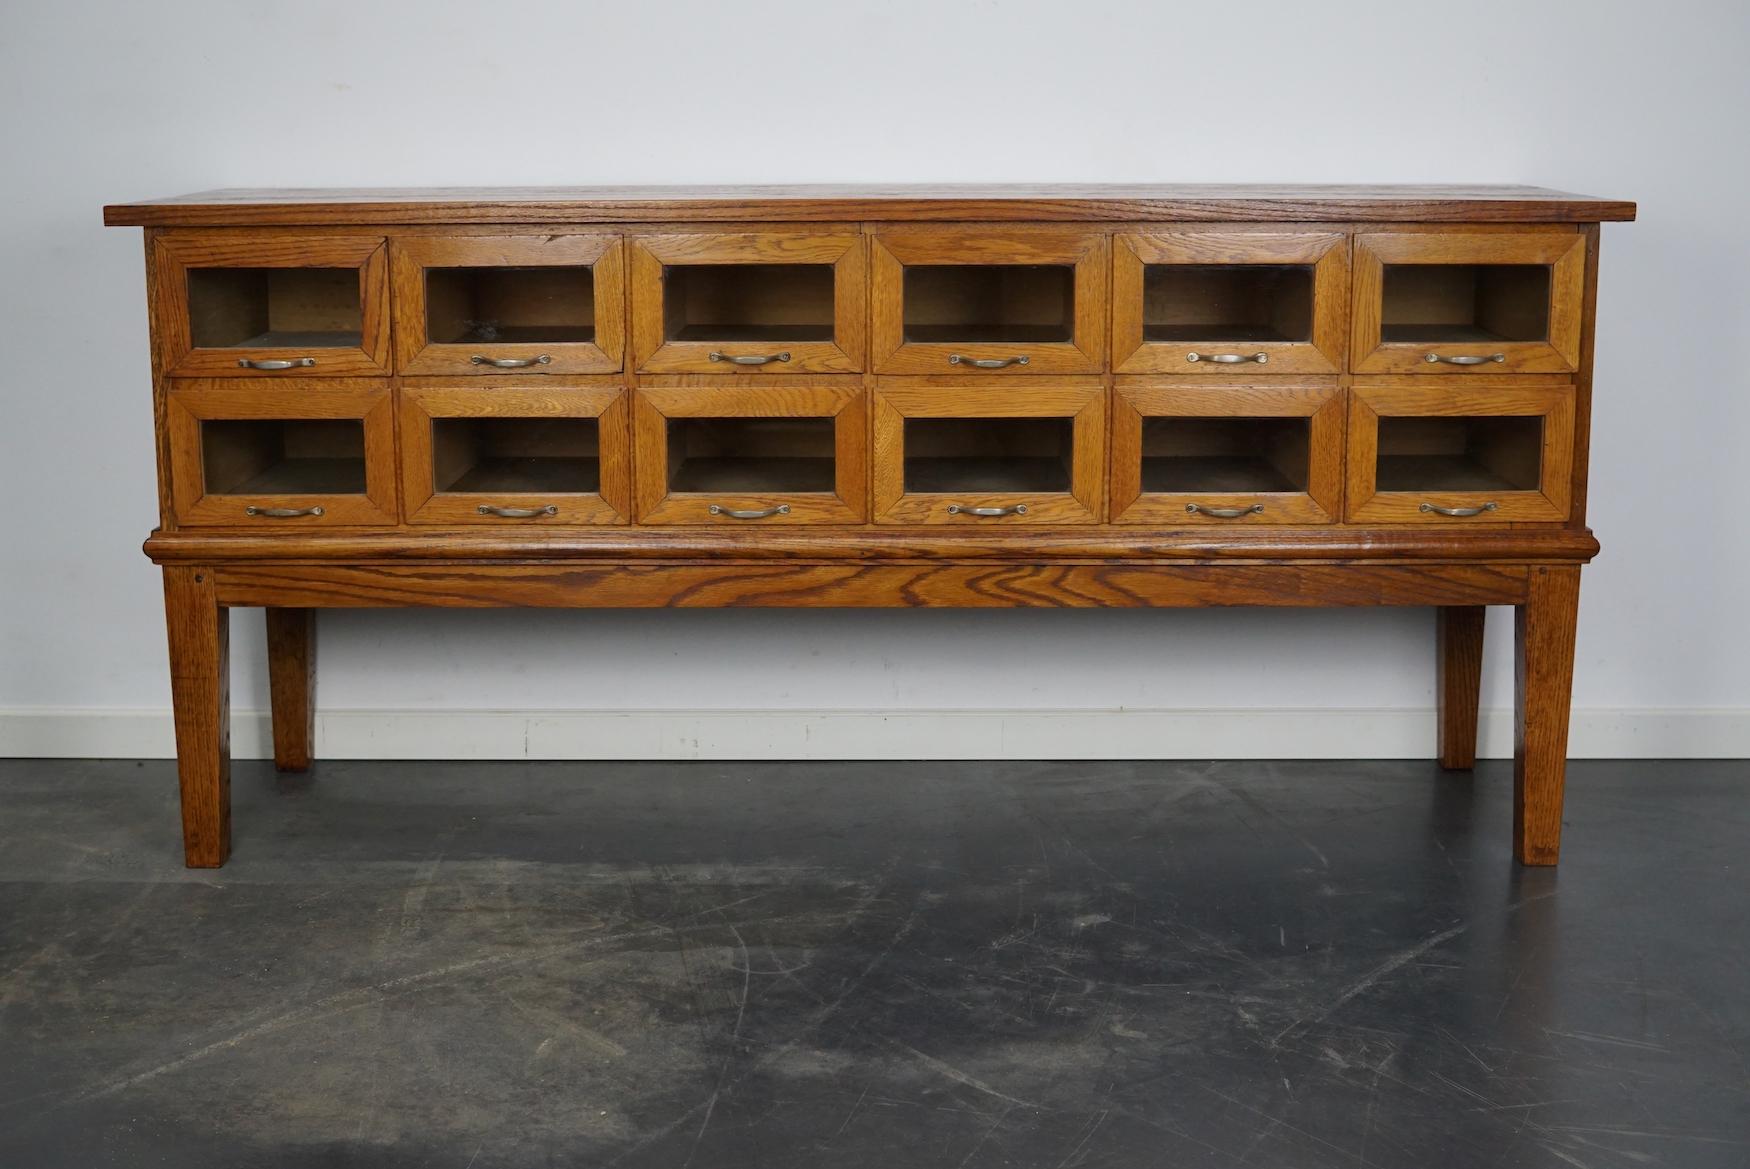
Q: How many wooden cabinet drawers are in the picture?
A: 12